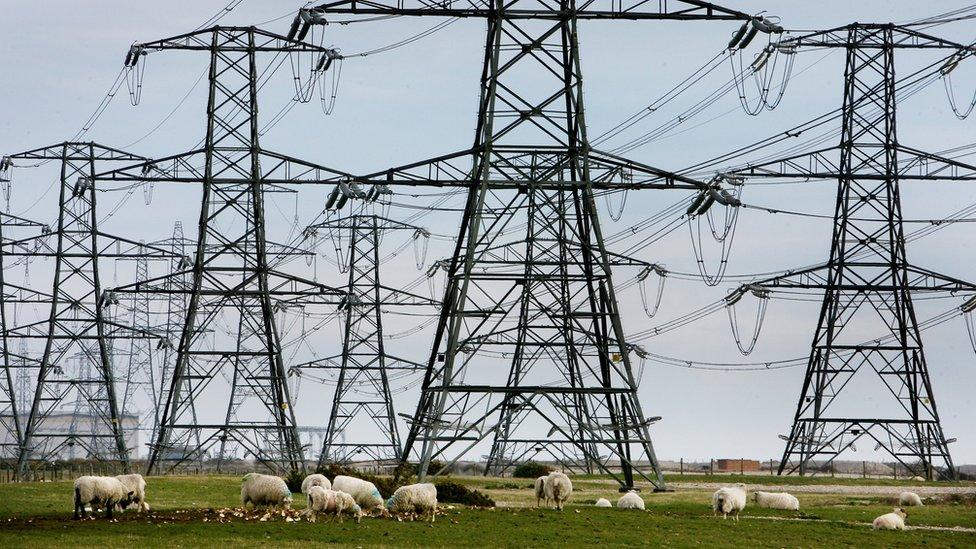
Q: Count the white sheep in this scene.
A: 15